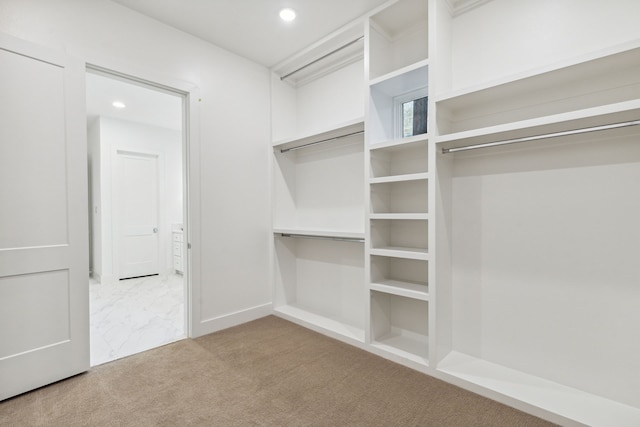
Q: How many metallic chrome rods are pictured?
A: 4